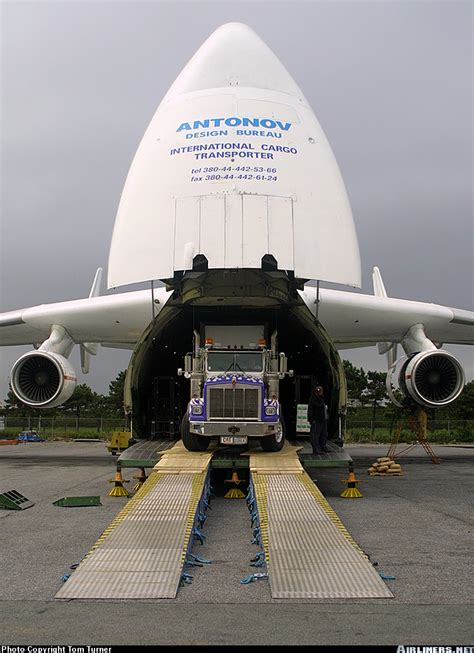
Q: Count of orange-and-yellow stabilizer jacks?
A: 4